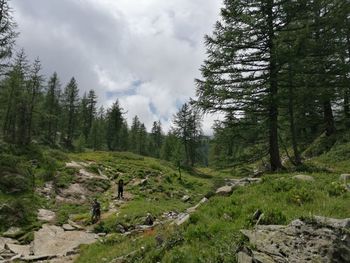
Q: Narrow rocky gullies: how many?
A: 1